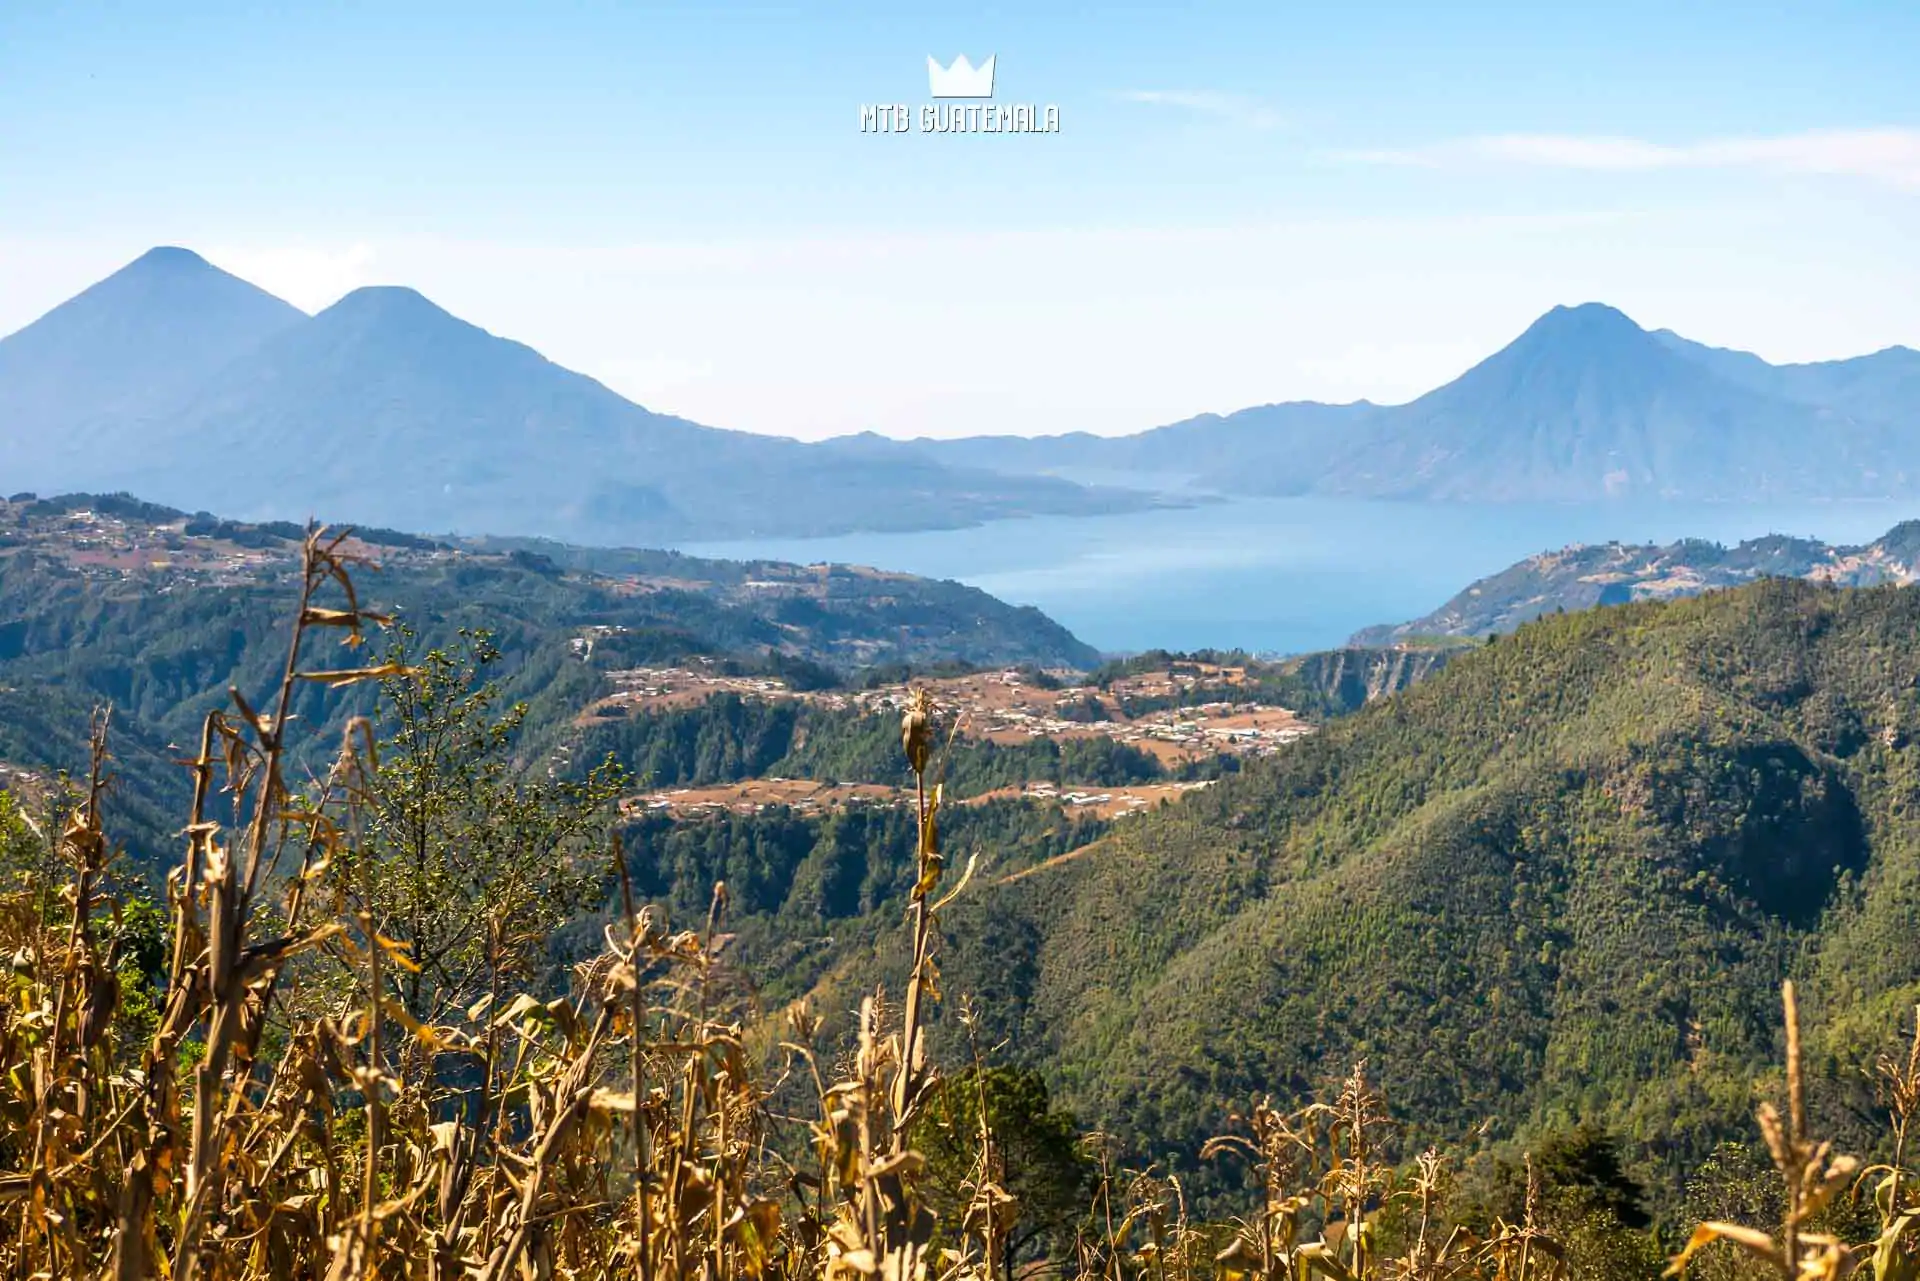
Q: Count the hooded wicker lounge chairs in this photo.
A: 0